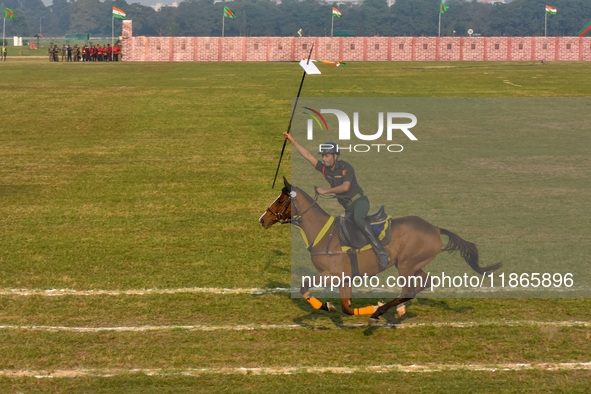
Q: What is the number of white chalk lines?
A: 3